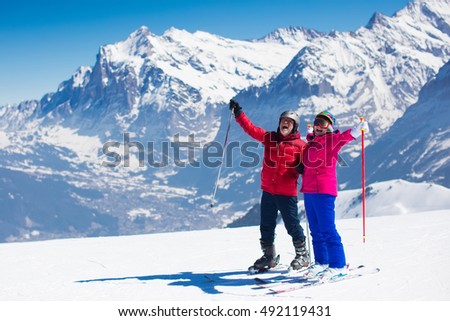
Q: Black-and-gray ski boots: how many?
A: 2